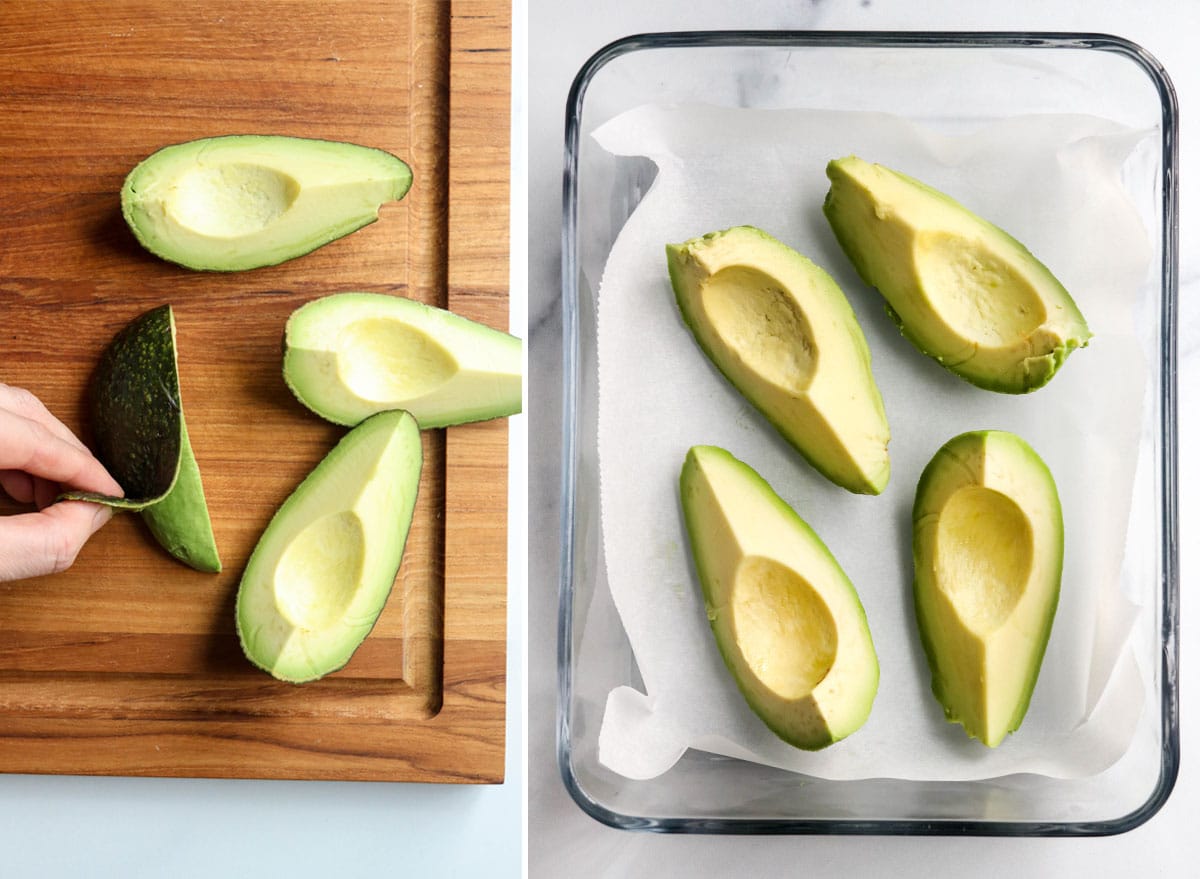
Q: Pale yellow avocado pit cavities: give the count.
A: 7